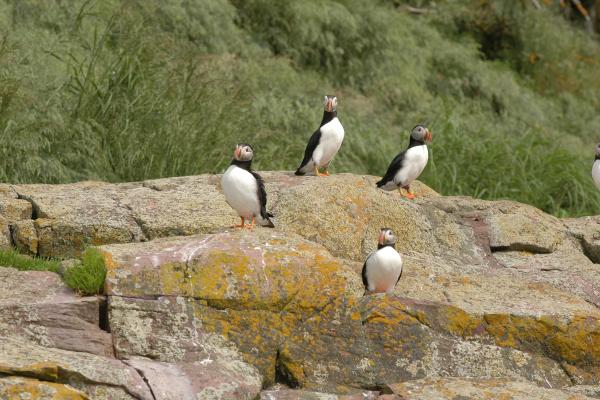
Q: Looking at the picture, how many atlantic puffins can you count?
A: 5